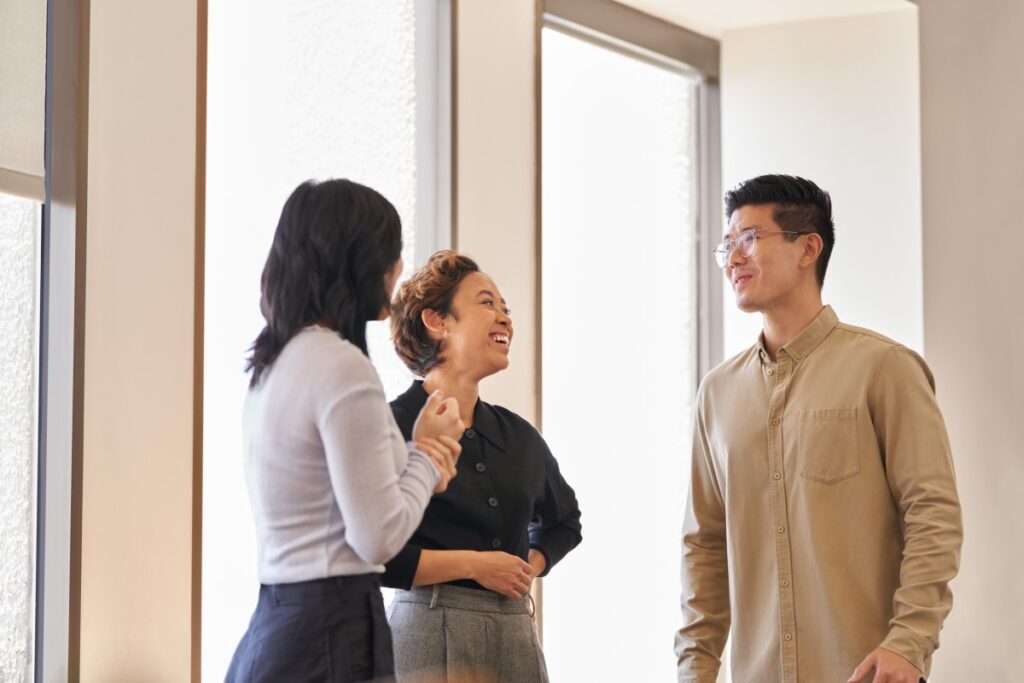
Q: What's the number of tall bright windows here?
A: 3